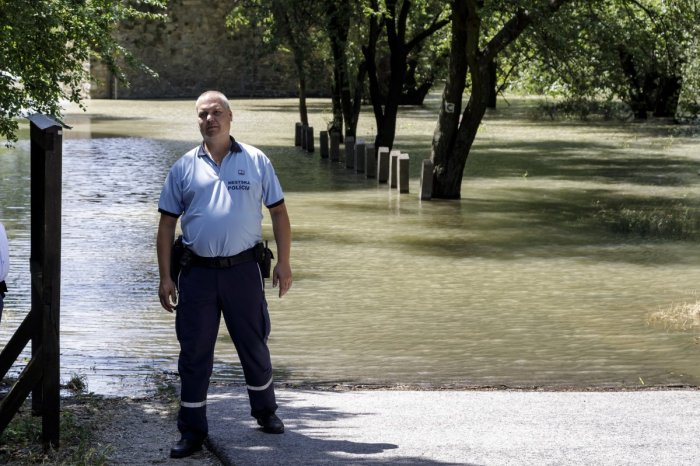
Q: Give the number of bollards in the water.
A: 12